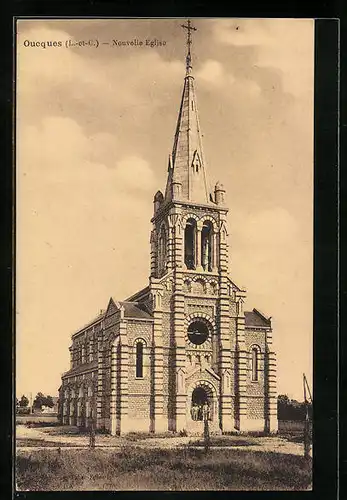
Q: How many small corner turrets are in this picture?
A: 3